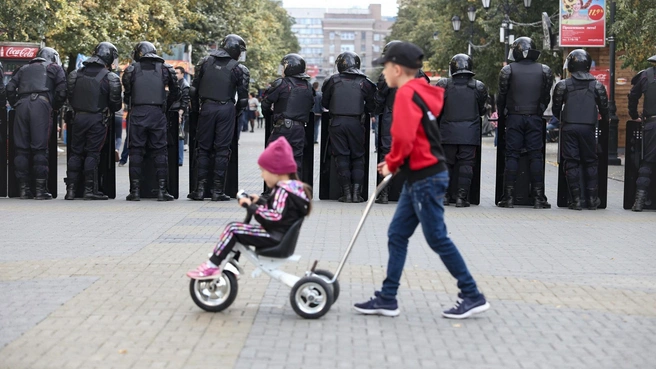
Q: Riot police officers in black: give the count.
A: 11